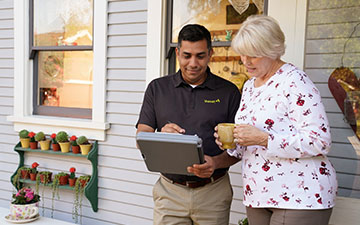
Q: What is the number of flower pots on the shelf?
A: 13